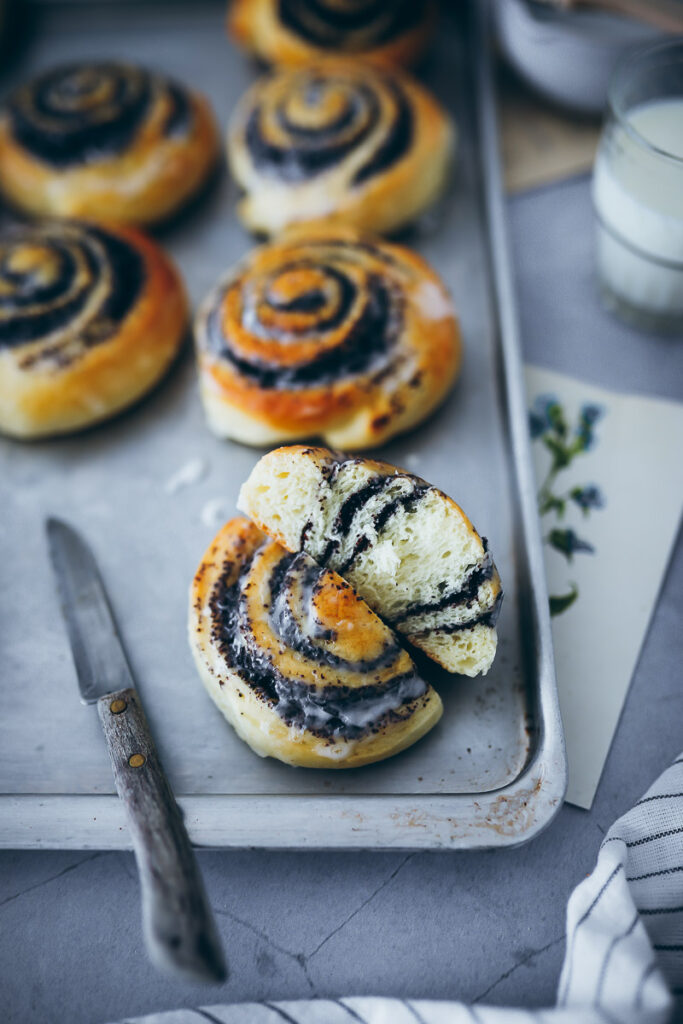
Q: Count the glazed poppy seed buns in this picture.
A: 6